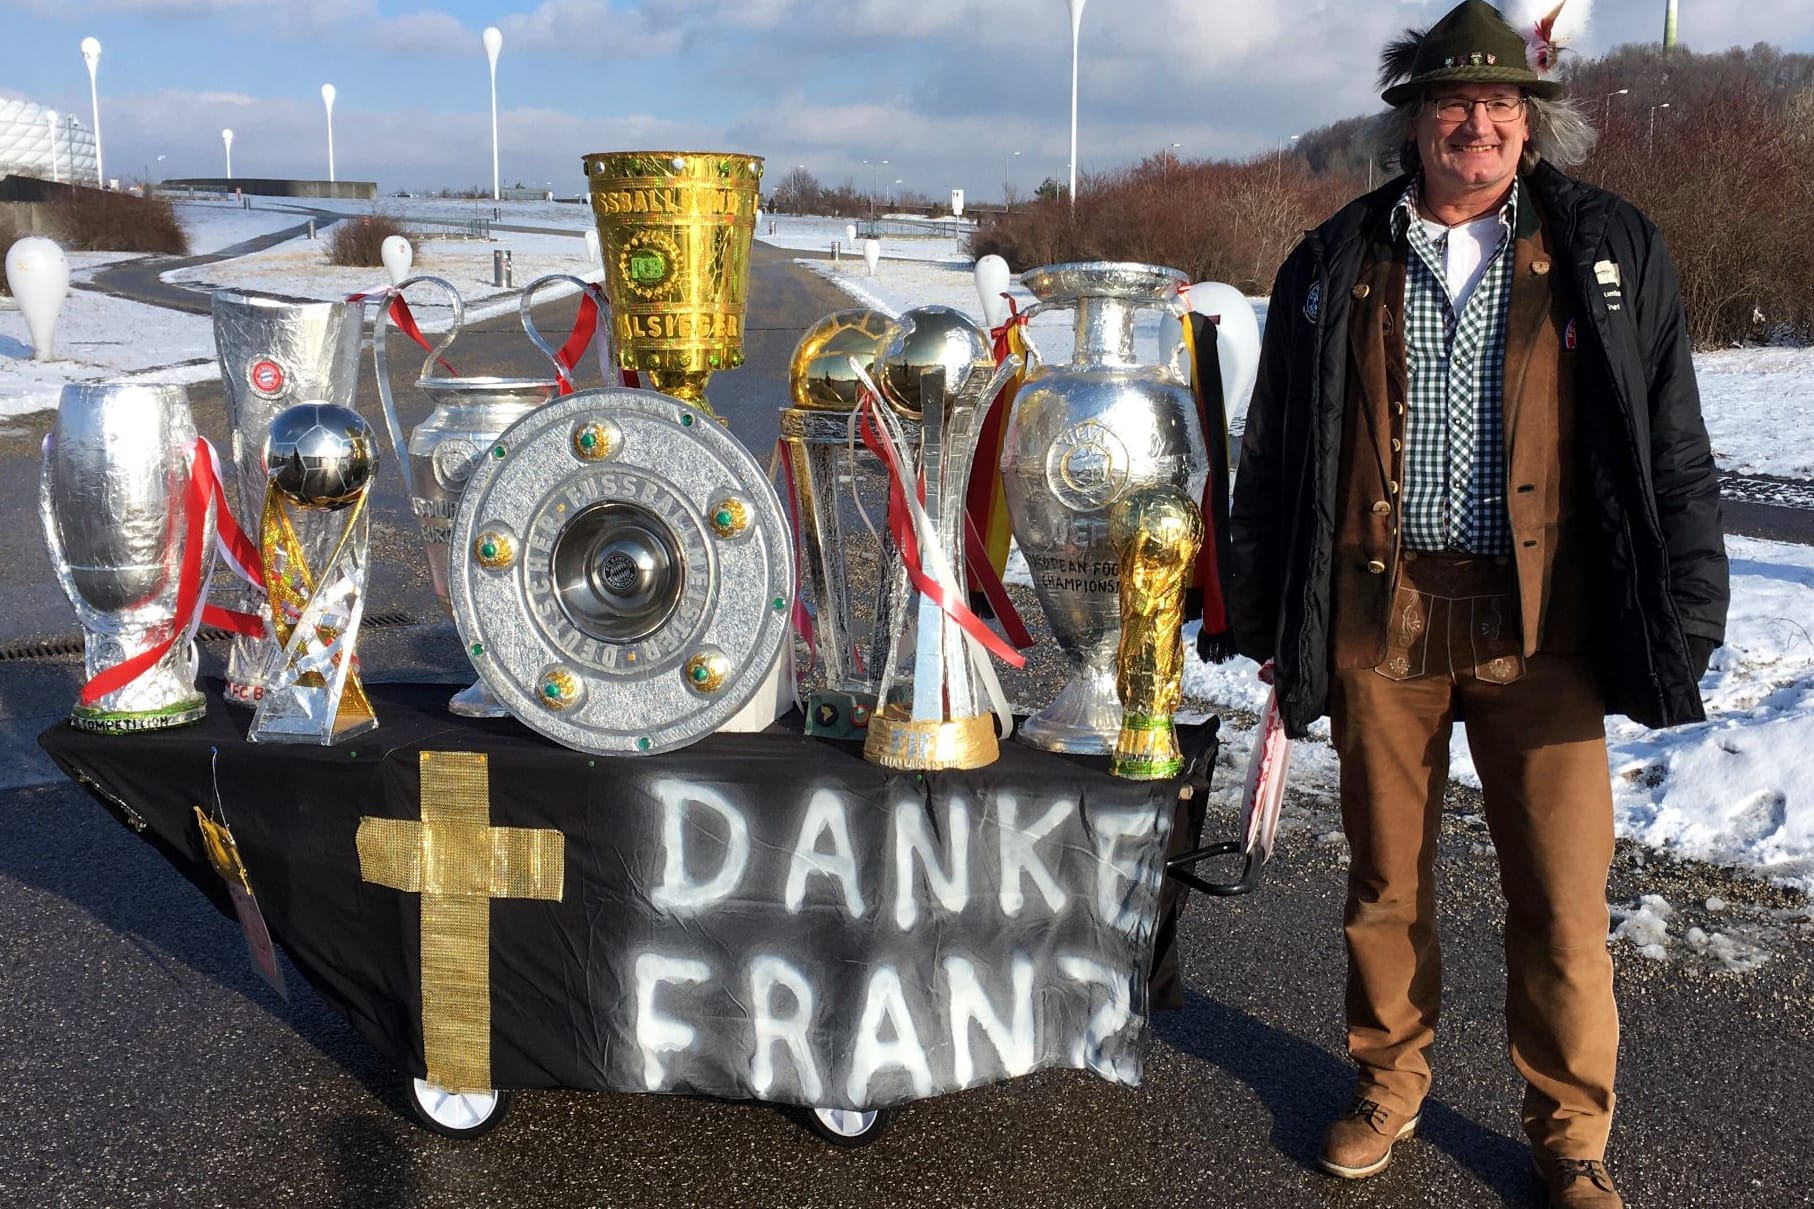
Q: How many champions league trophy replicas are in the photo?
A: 1